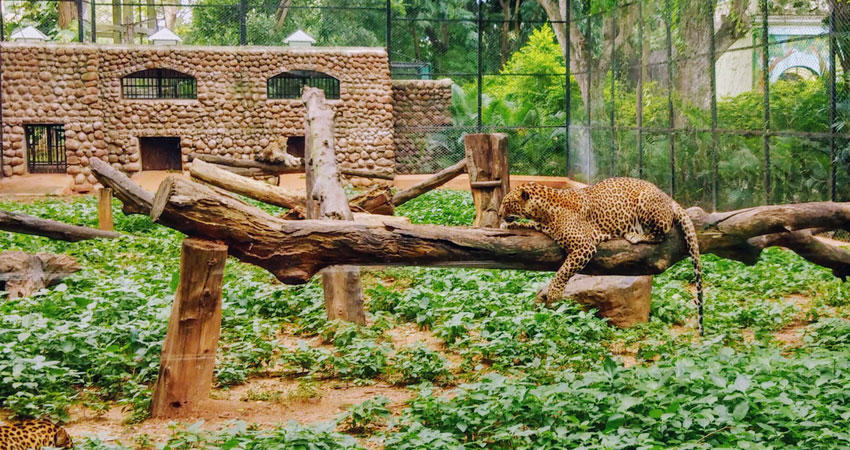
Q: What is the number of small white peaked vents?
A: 3